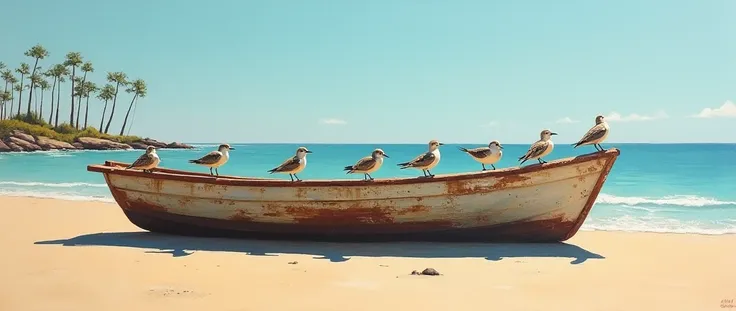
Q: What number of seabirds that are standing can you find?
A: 8